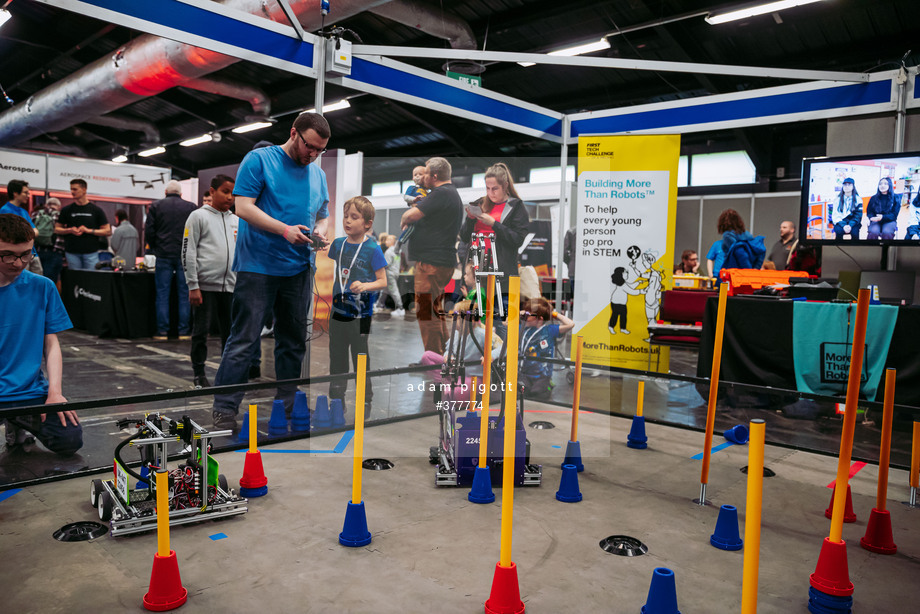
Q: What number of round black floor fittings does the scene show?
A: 5